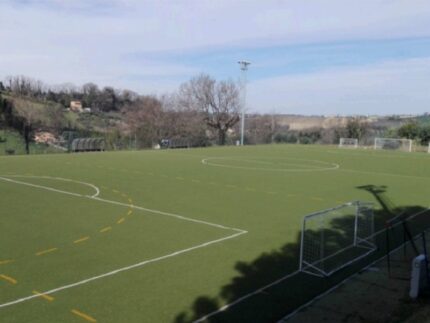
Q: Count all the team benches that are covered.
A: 2